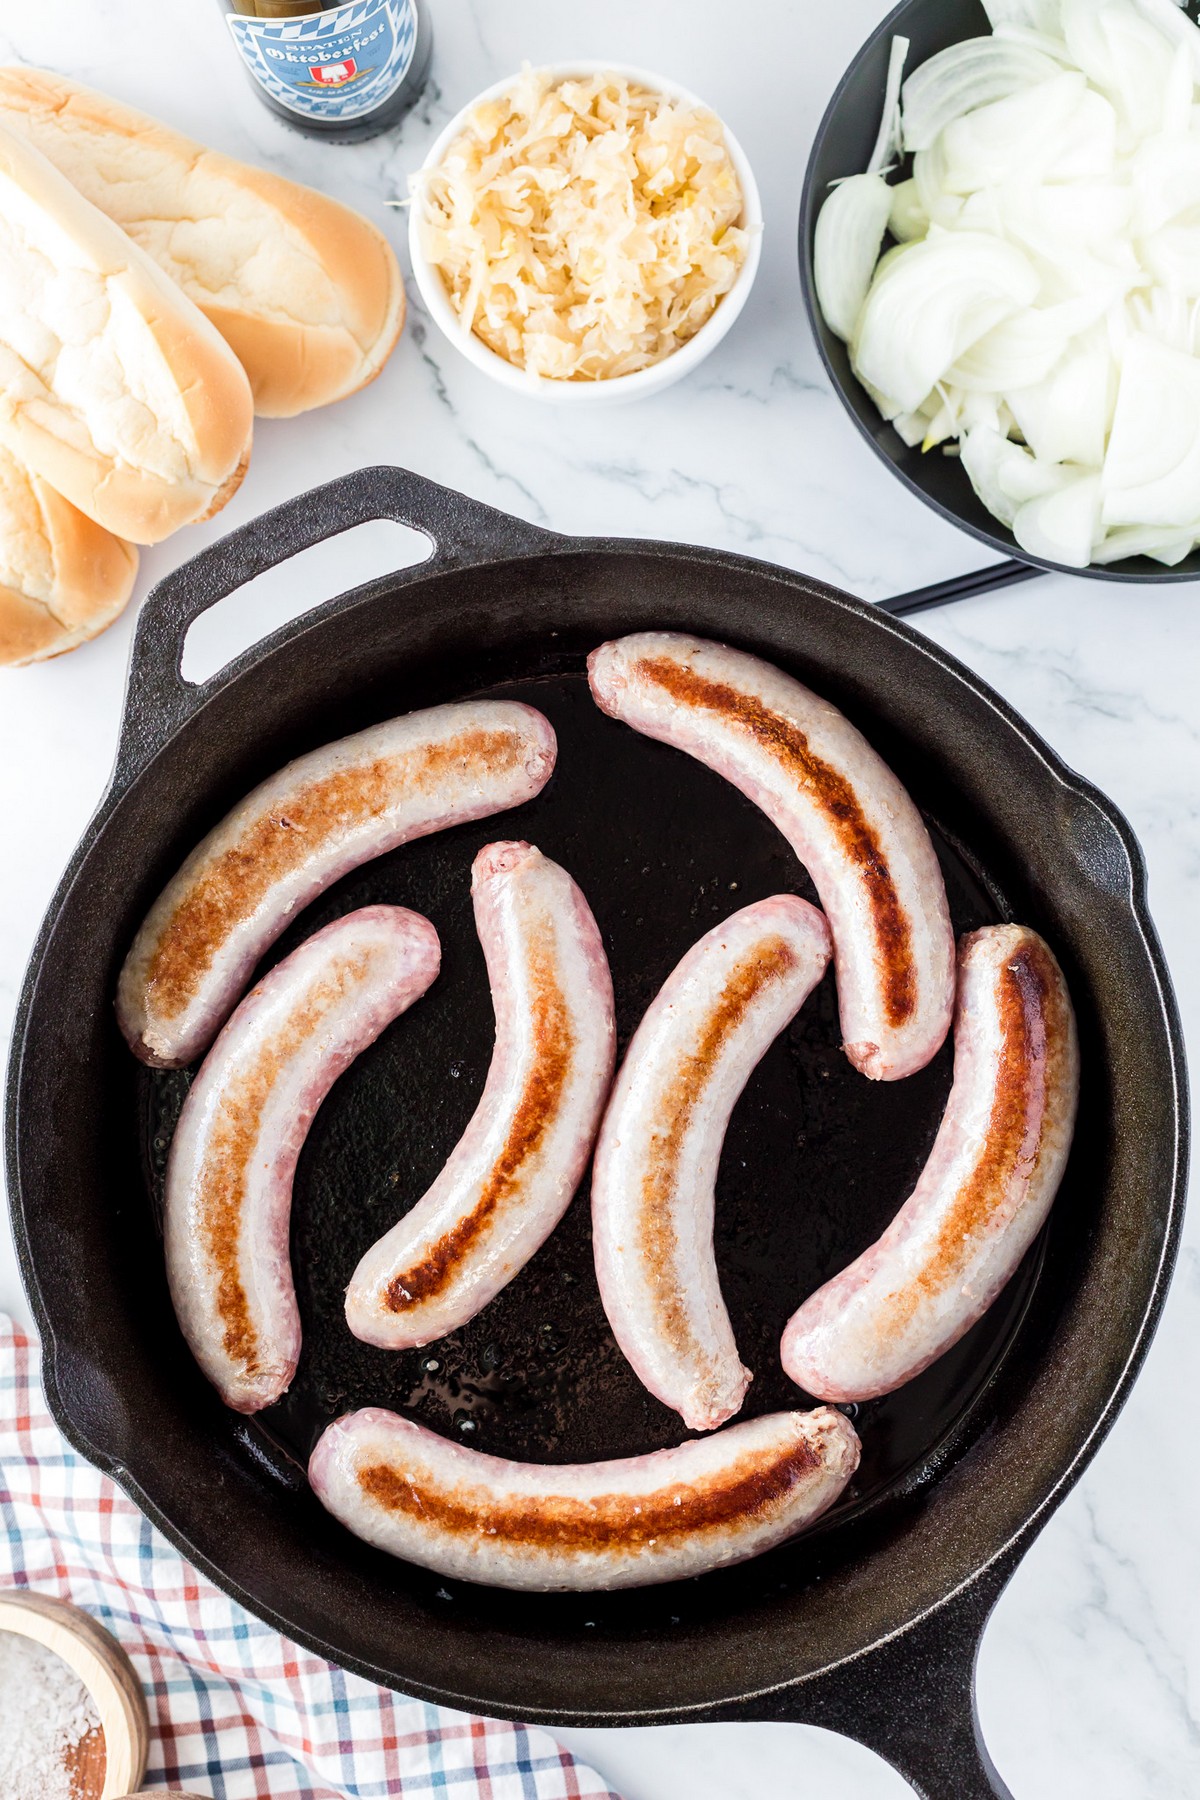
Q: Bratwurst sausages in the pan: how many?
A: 7